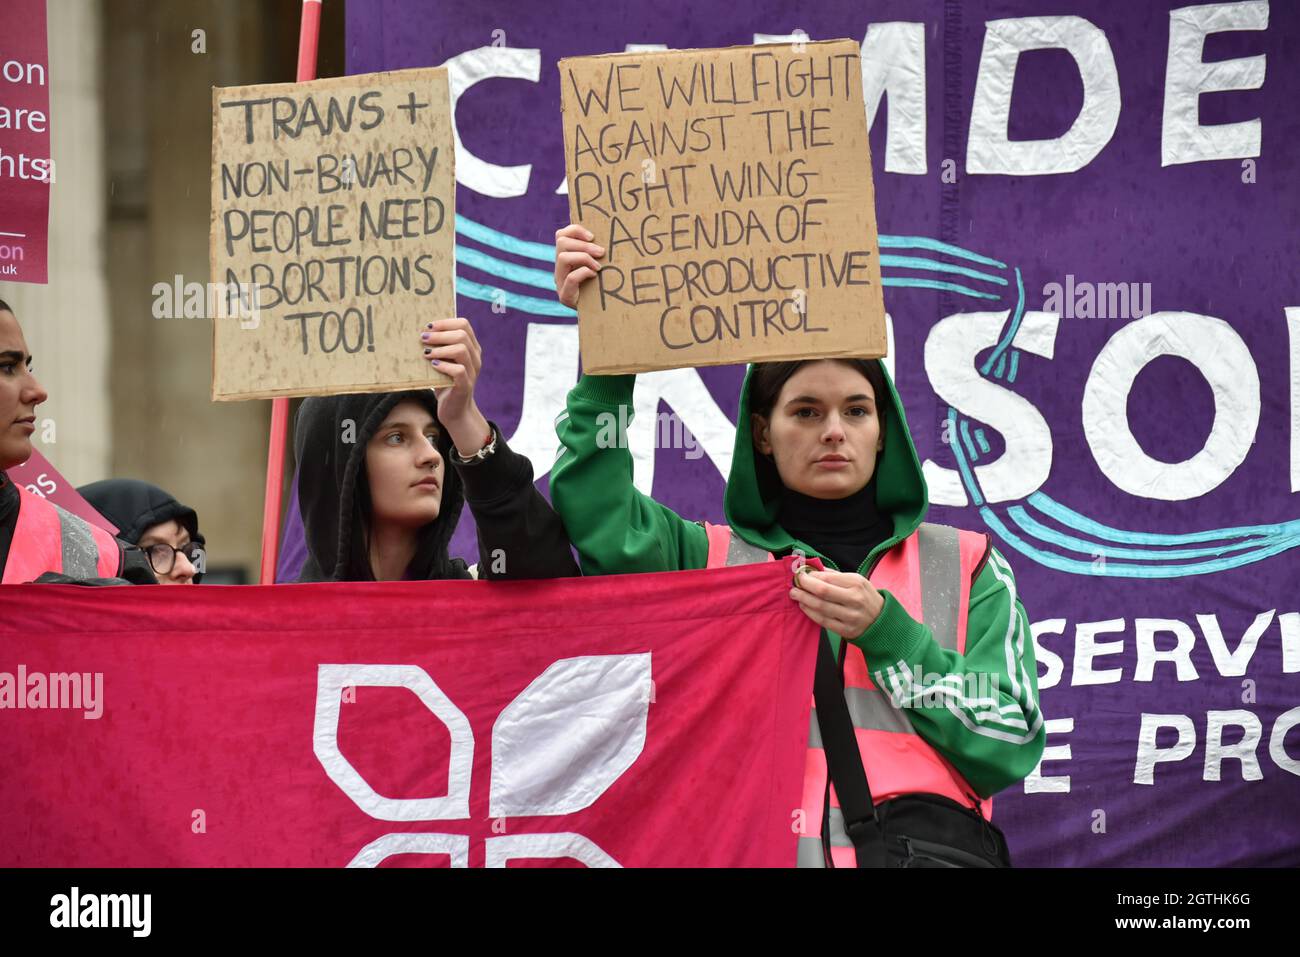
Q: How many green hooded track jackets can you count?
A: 1